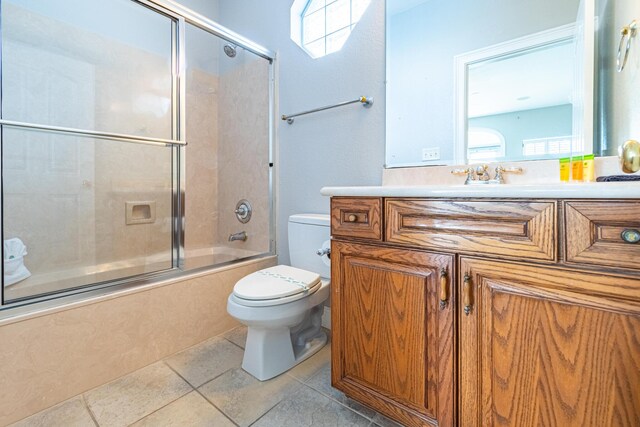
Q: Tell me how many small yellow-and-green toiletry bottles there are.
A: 3